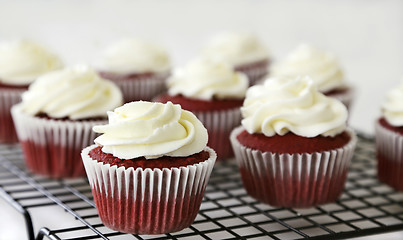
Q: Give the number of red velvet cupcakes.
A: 9